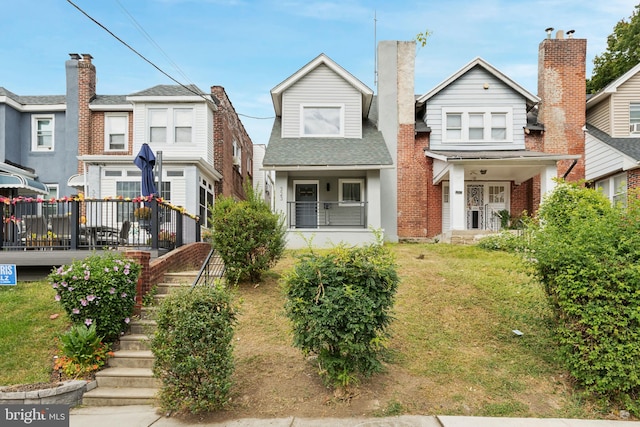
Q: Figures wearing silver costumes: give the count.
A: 0